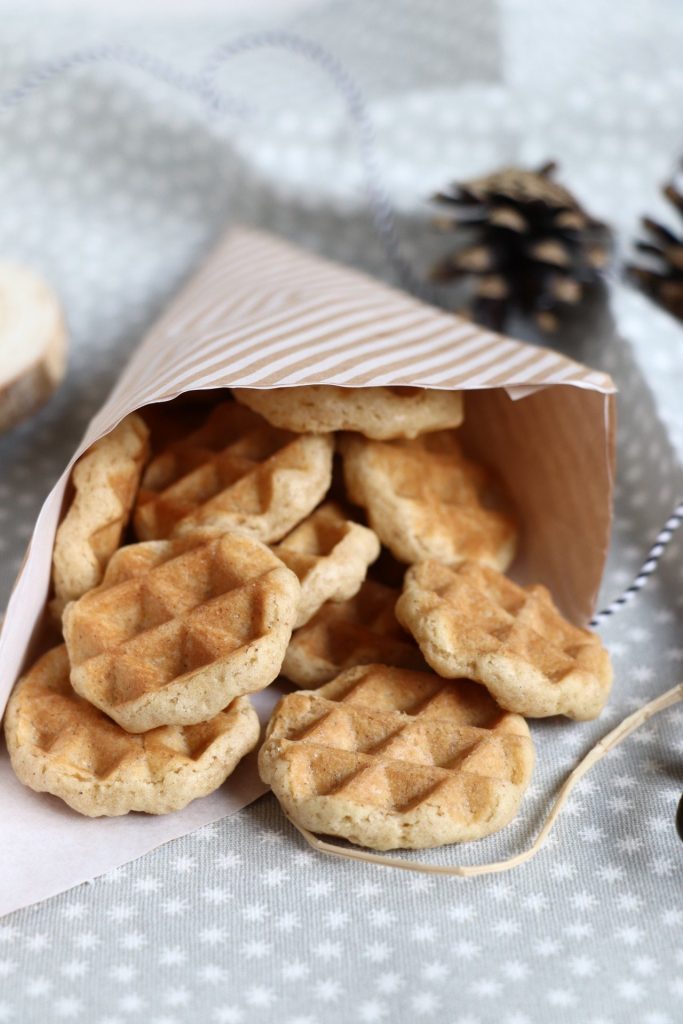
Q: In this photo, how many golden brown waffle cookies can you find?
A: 10